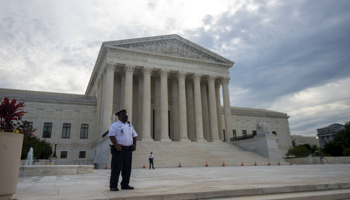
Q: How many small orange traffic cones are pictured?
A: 10